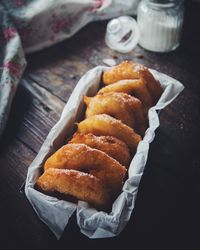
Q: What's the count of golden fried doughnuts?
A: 7